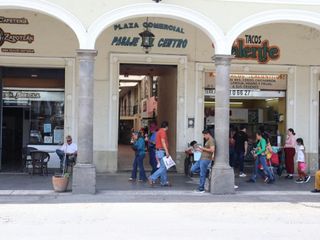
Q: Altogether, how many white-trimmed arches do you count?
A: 3